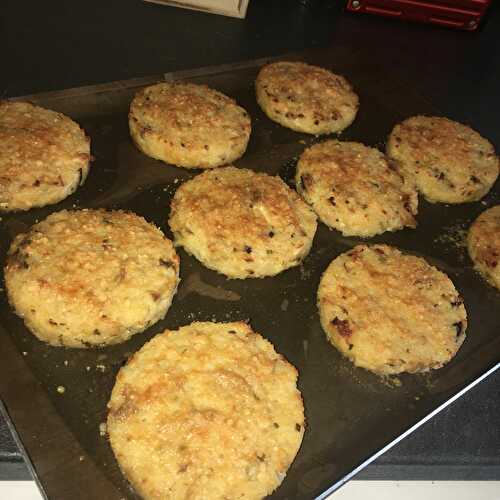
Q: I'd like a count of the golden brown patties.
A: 10